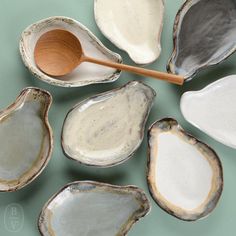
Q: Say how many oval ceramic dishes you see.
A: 8